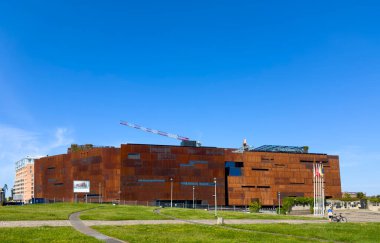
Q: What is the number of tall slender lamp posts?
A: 4